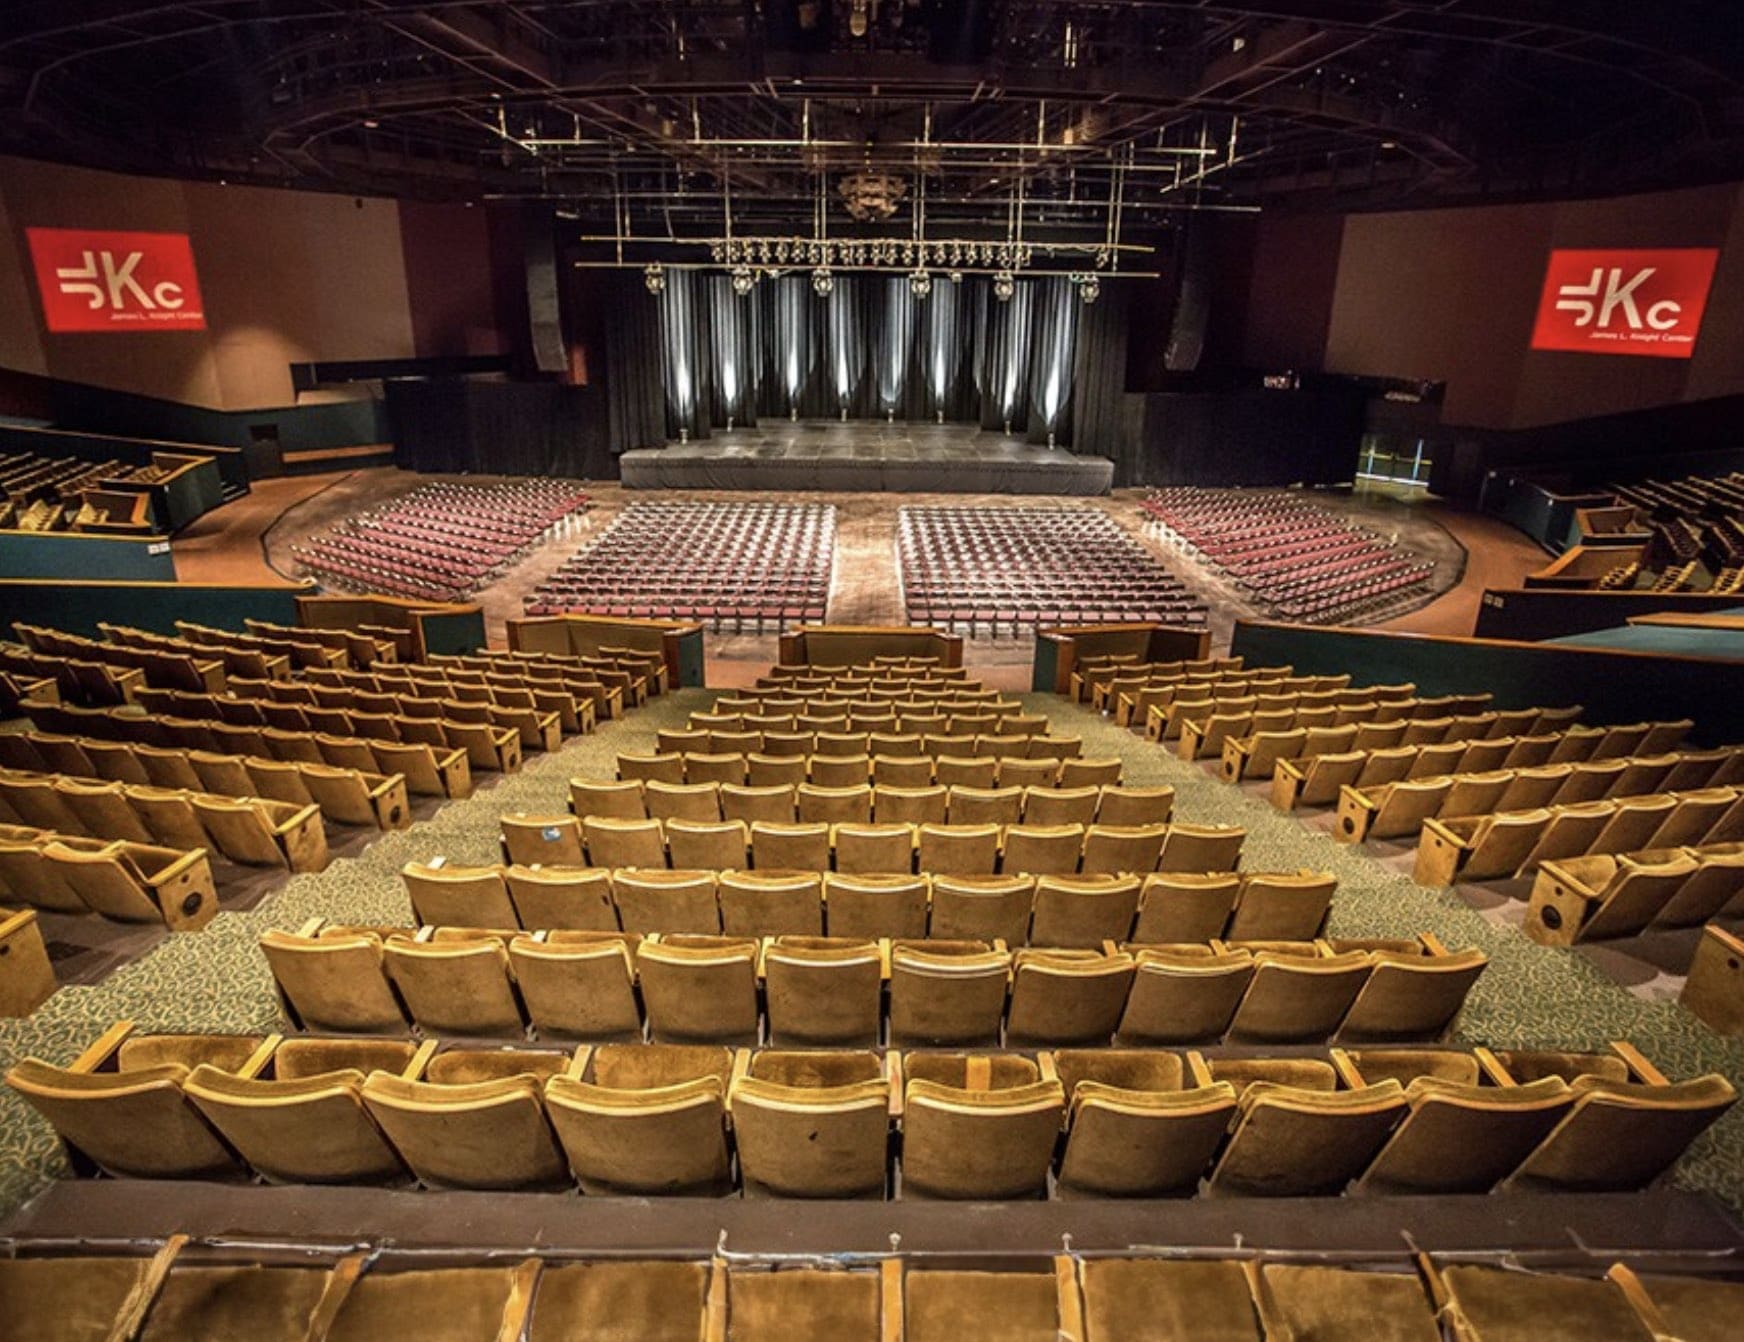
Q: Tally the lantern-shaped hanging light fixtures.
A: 6